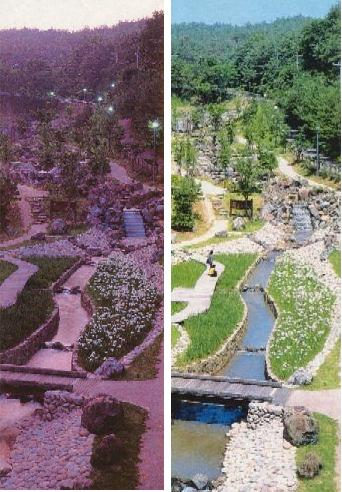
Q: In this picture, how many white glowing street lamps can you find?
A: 6